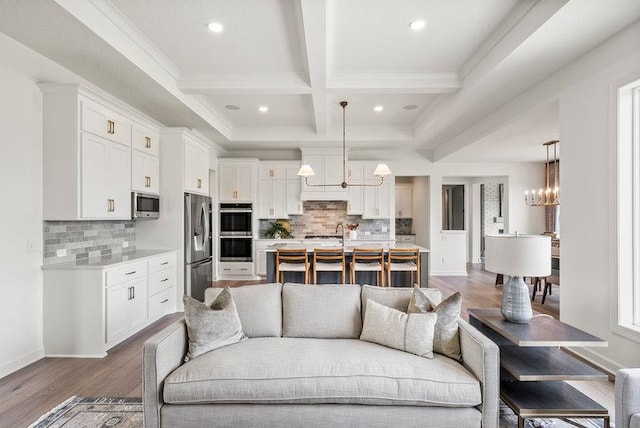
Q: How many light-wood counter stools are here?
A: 4